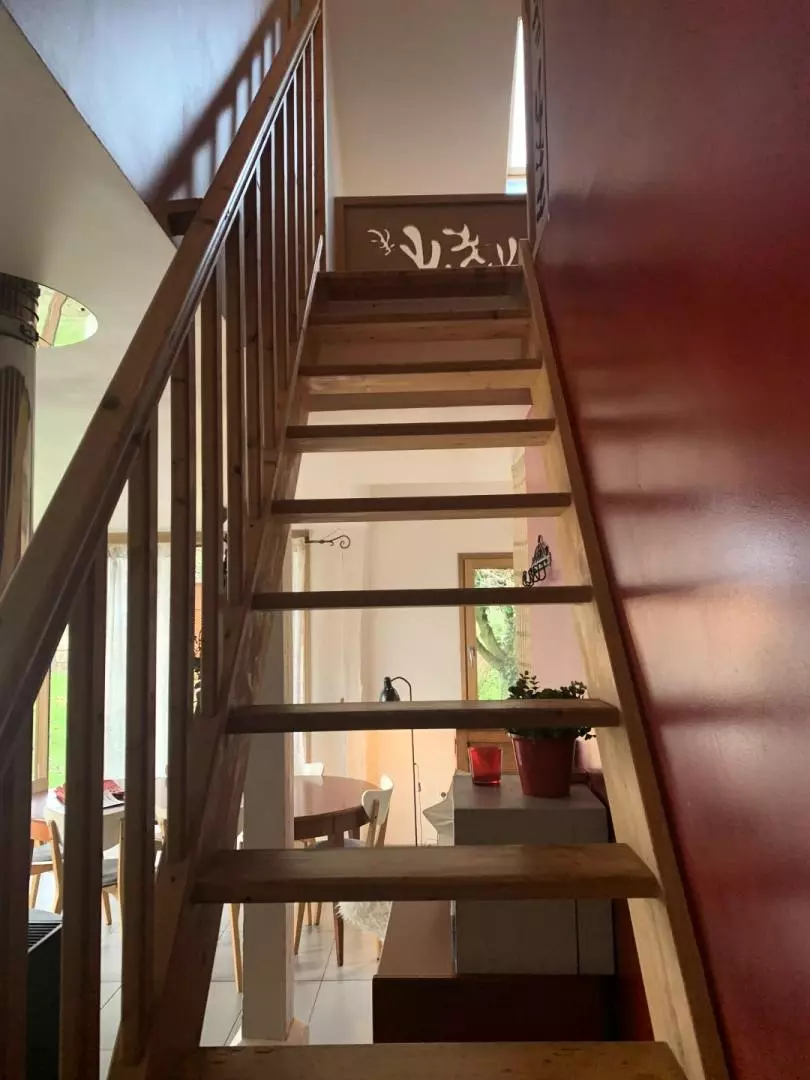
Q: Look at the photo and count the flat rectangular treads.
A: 9